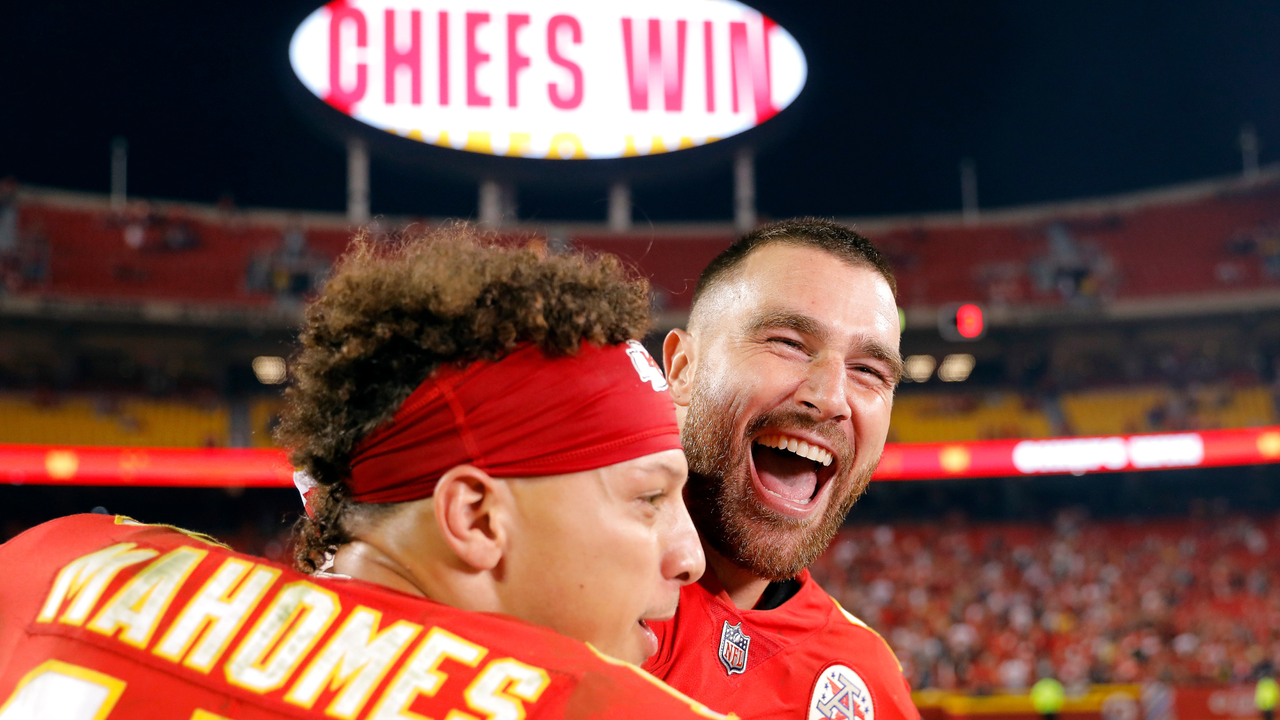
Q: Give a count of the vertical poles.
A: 7